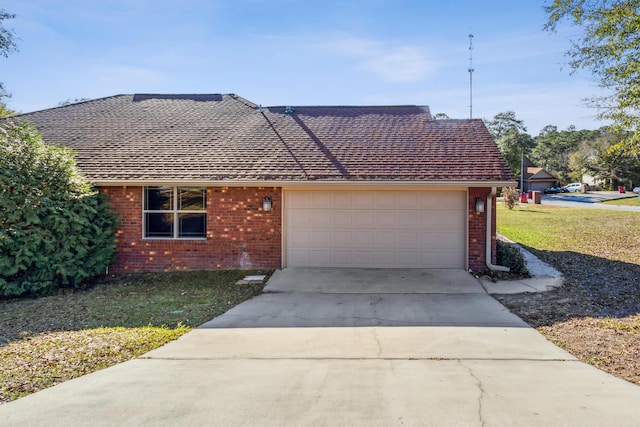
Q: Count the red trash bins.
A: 3